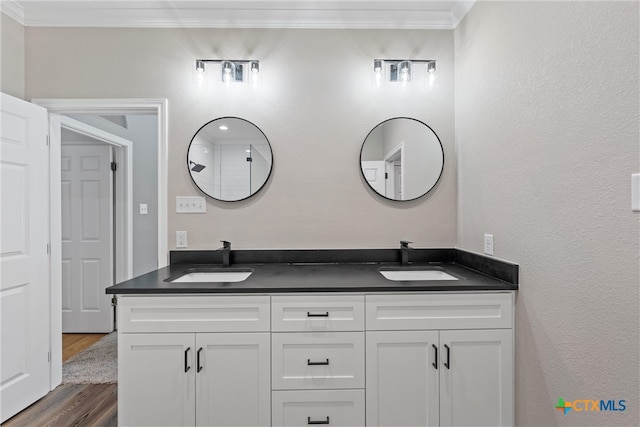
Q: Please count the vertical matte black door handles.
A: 4